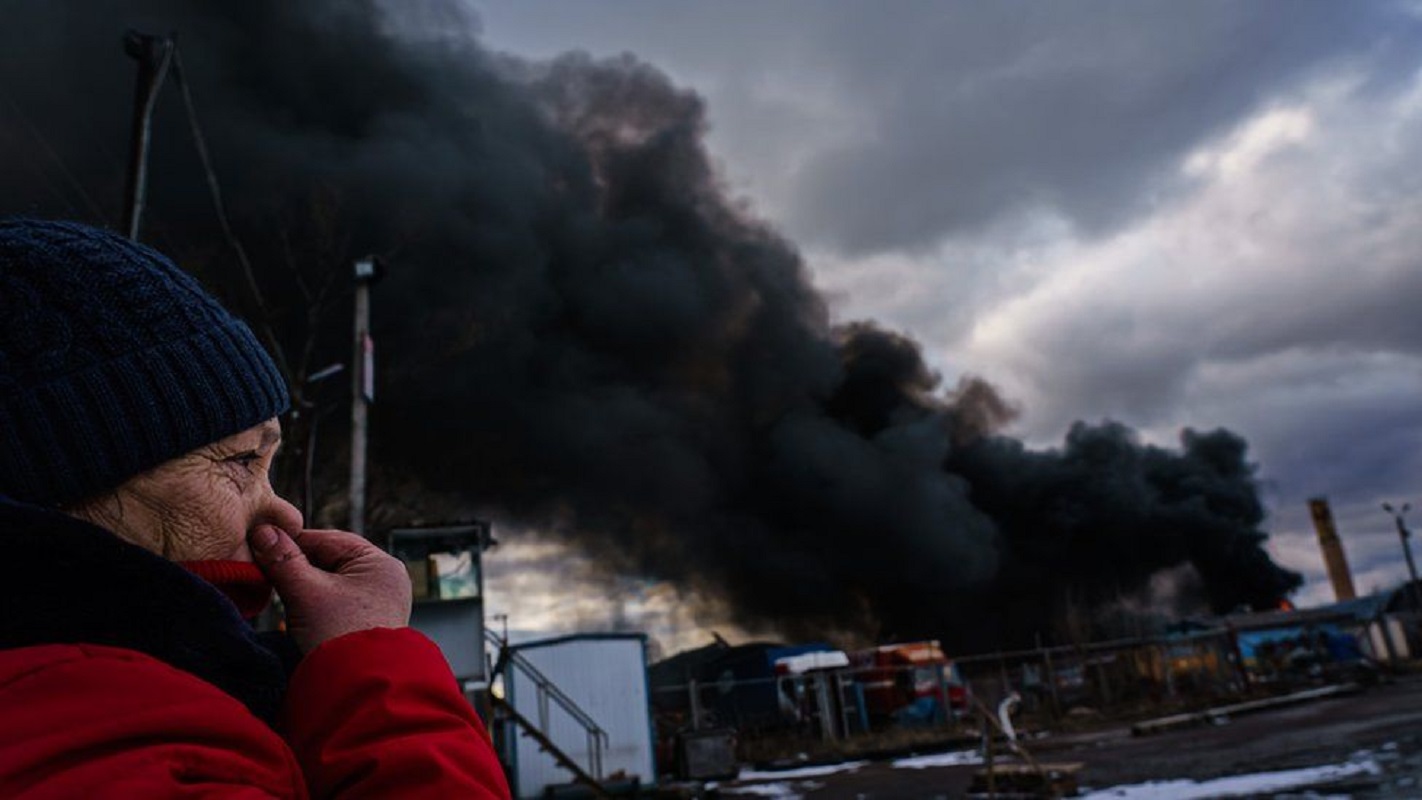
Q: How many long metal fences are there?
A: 1